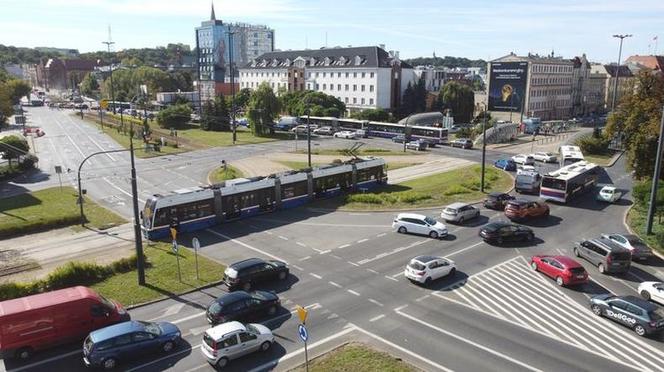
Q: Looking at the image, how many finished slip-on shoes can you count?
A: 0